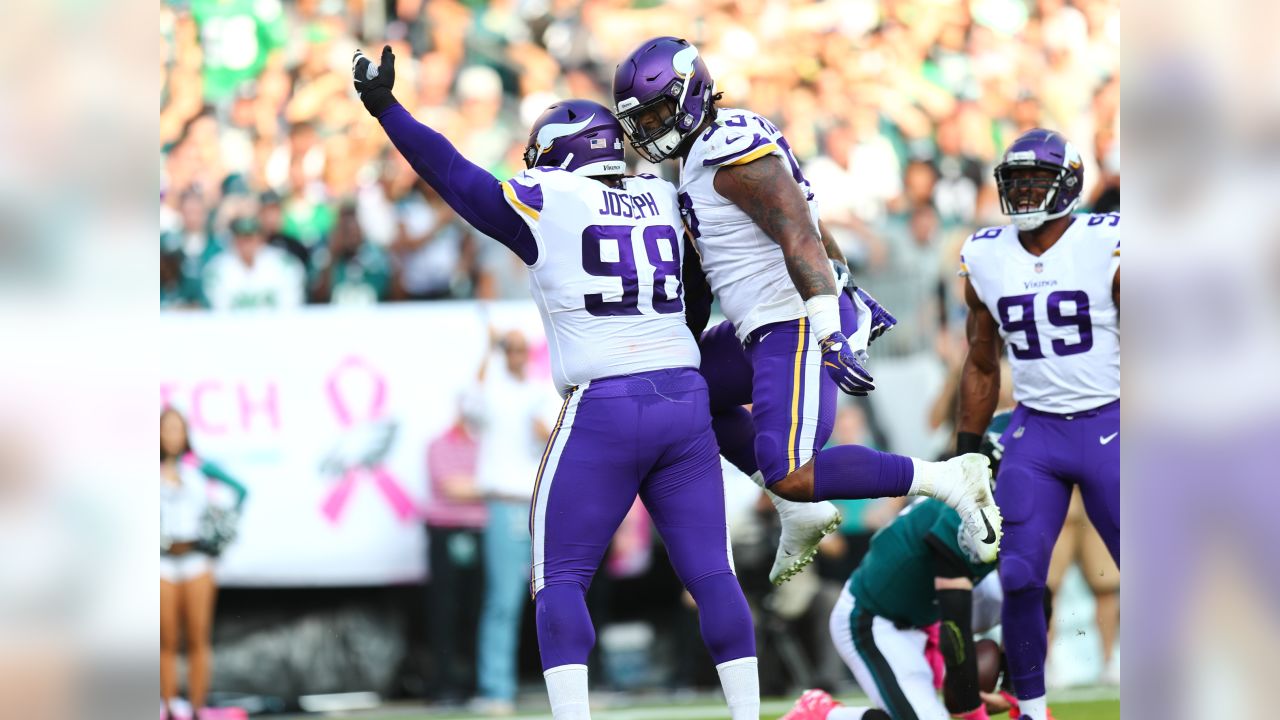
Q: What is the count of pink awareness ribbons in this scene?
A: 1